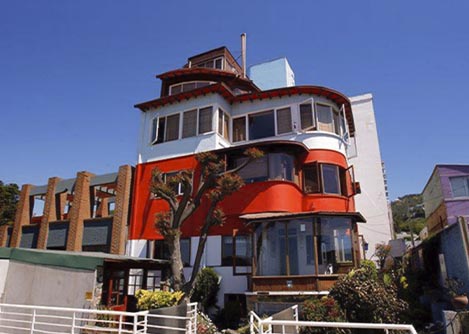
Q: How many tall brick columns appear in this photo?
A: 4